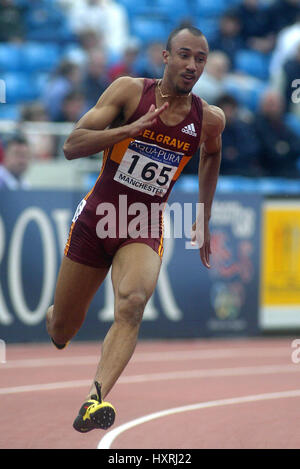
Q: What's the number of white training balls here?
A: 0